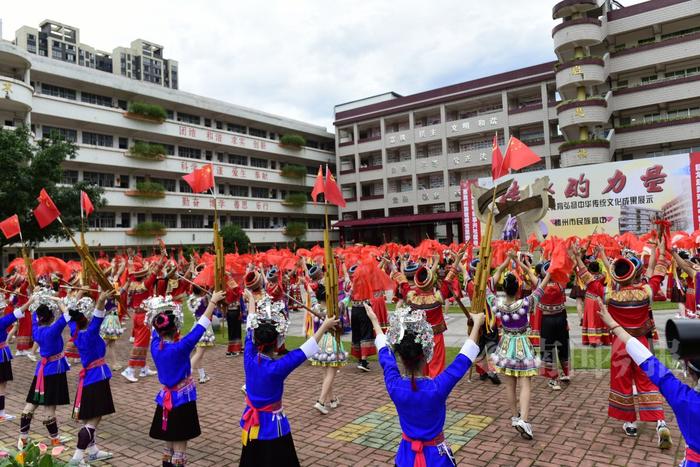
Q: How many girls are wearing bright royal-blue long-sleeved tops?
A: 7